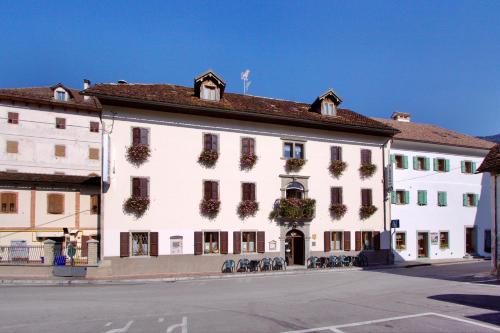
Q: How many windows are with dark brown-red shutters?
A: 15